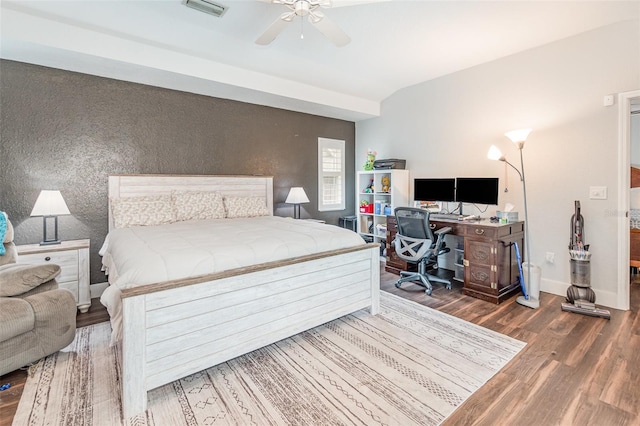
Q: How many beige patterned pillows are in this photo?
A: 3